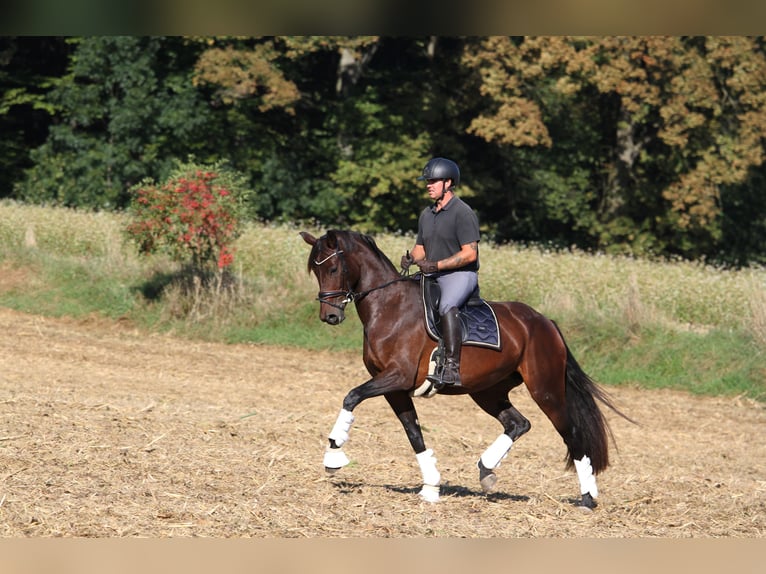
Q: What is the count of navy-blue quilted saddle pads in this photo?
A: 1